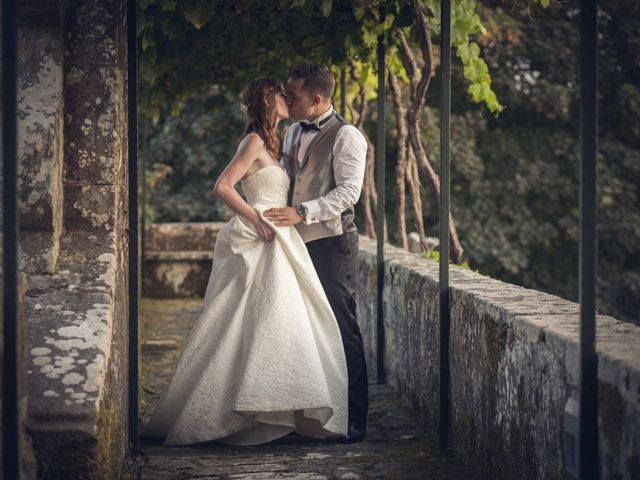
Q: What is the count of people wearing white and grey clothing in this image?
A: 1